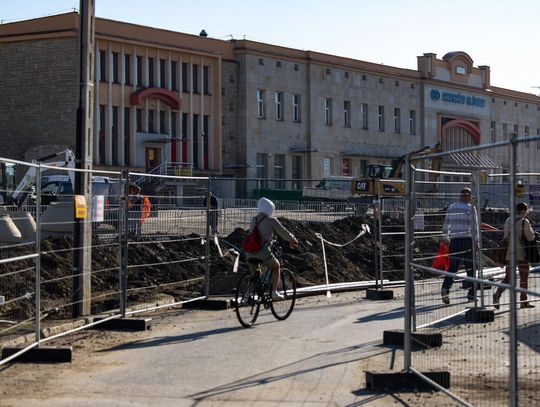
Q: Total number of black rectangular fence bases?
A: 7